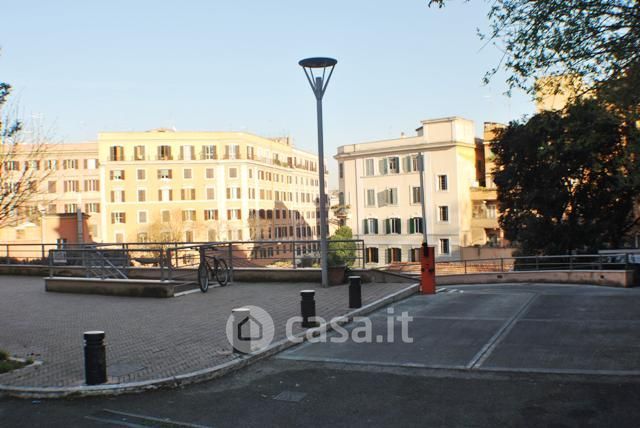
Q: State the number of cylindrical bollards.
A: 4